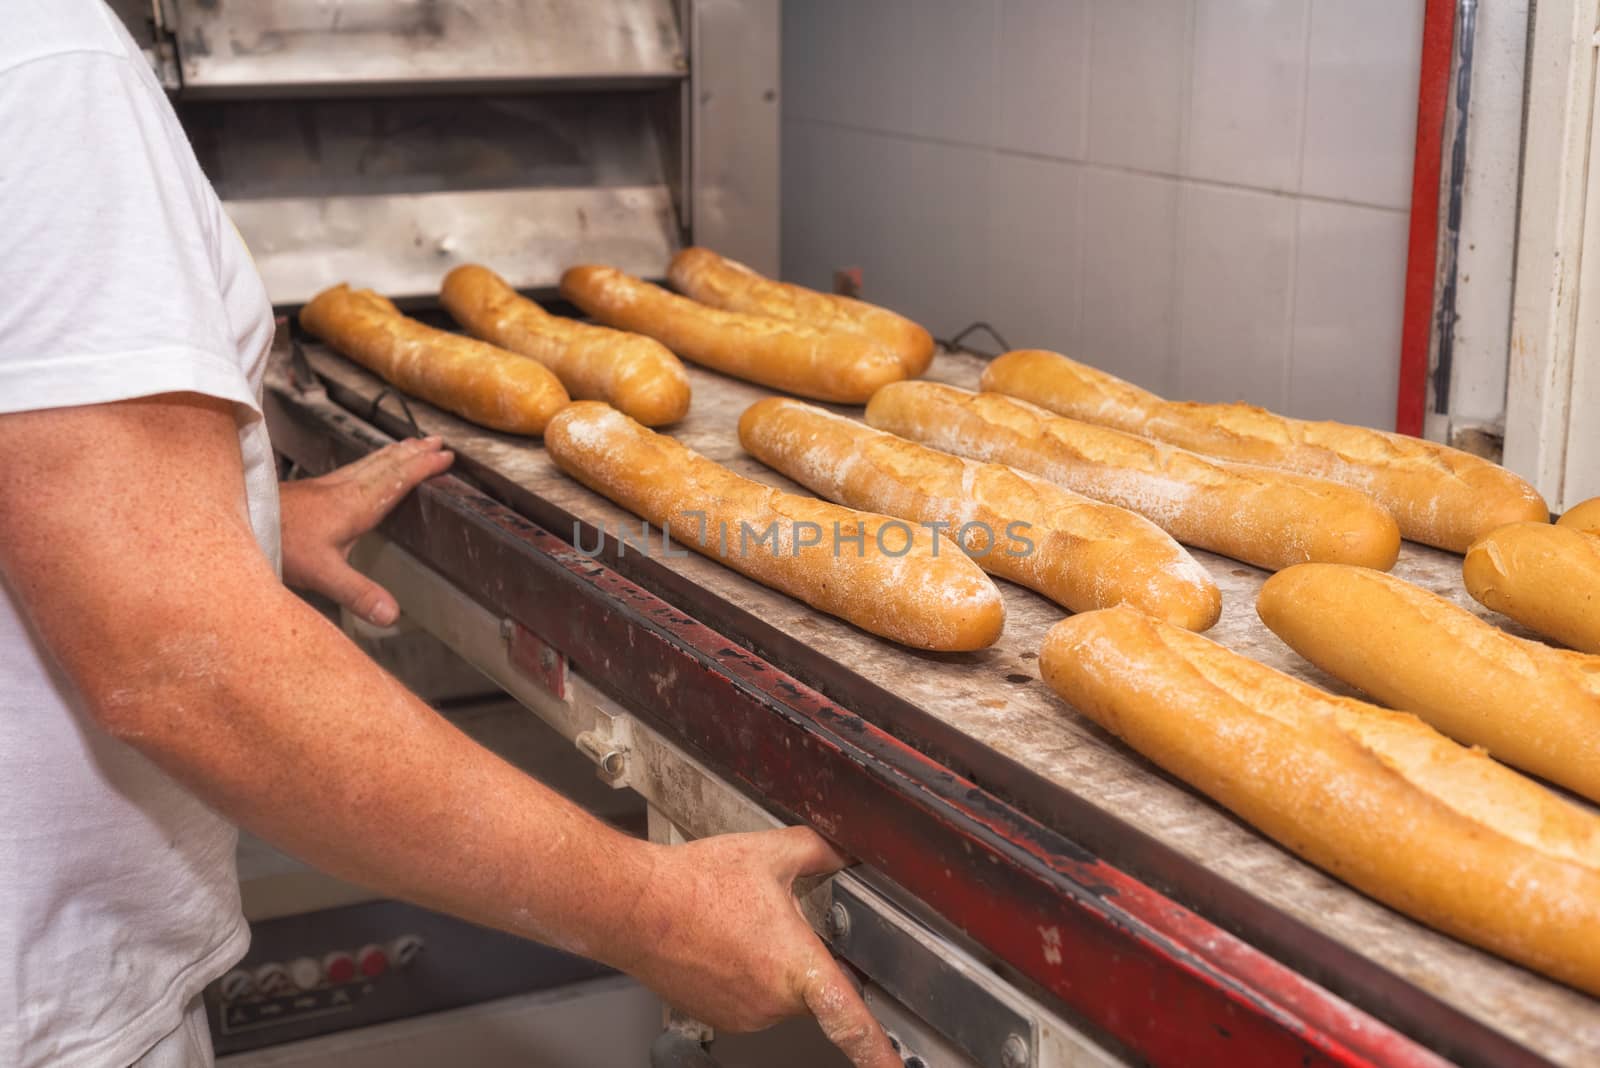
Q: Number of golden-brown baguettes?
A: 12